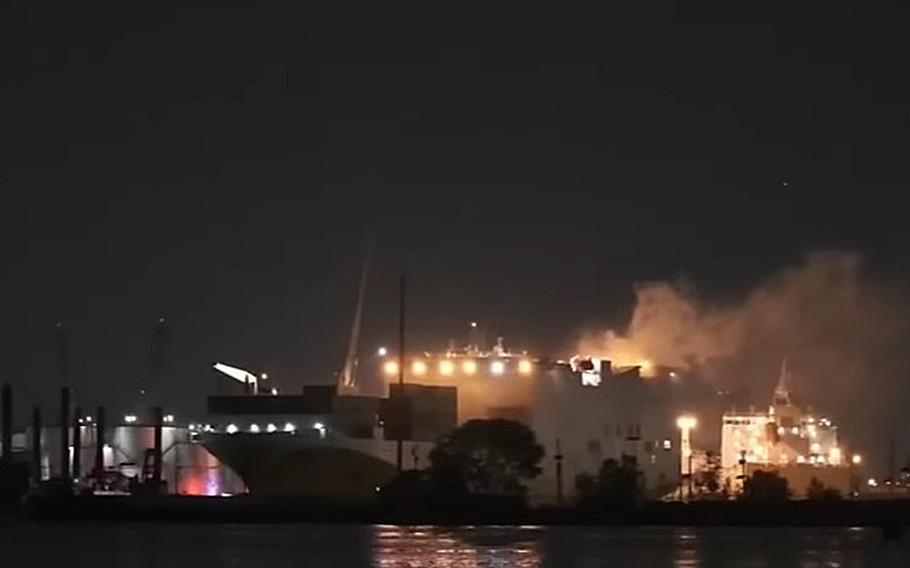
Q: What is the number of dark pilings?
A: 6